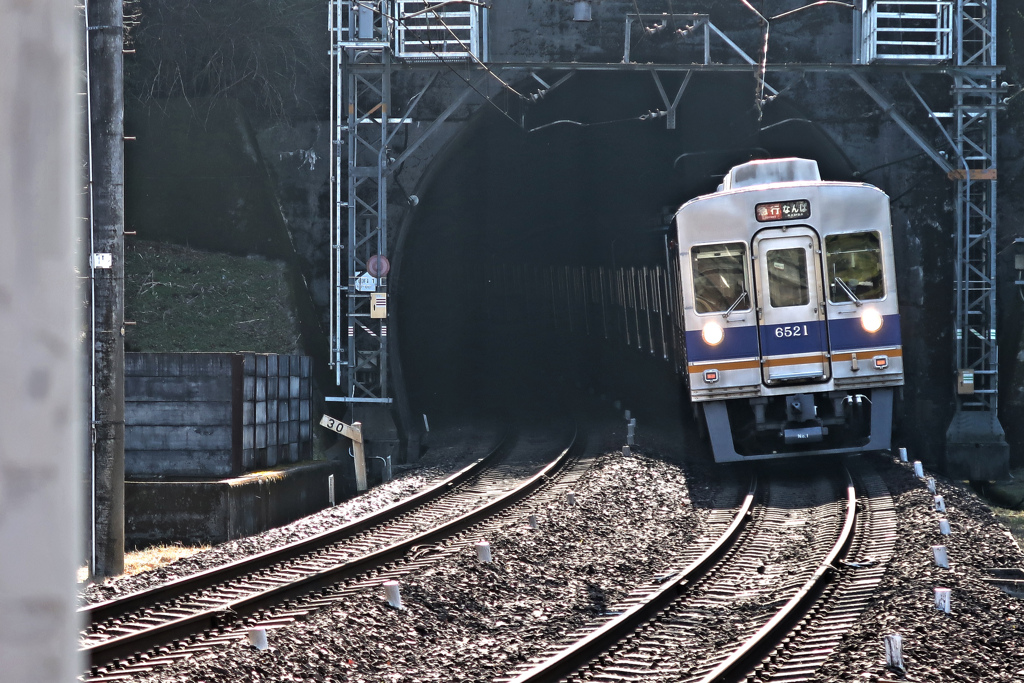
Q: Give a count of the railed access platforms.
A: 2